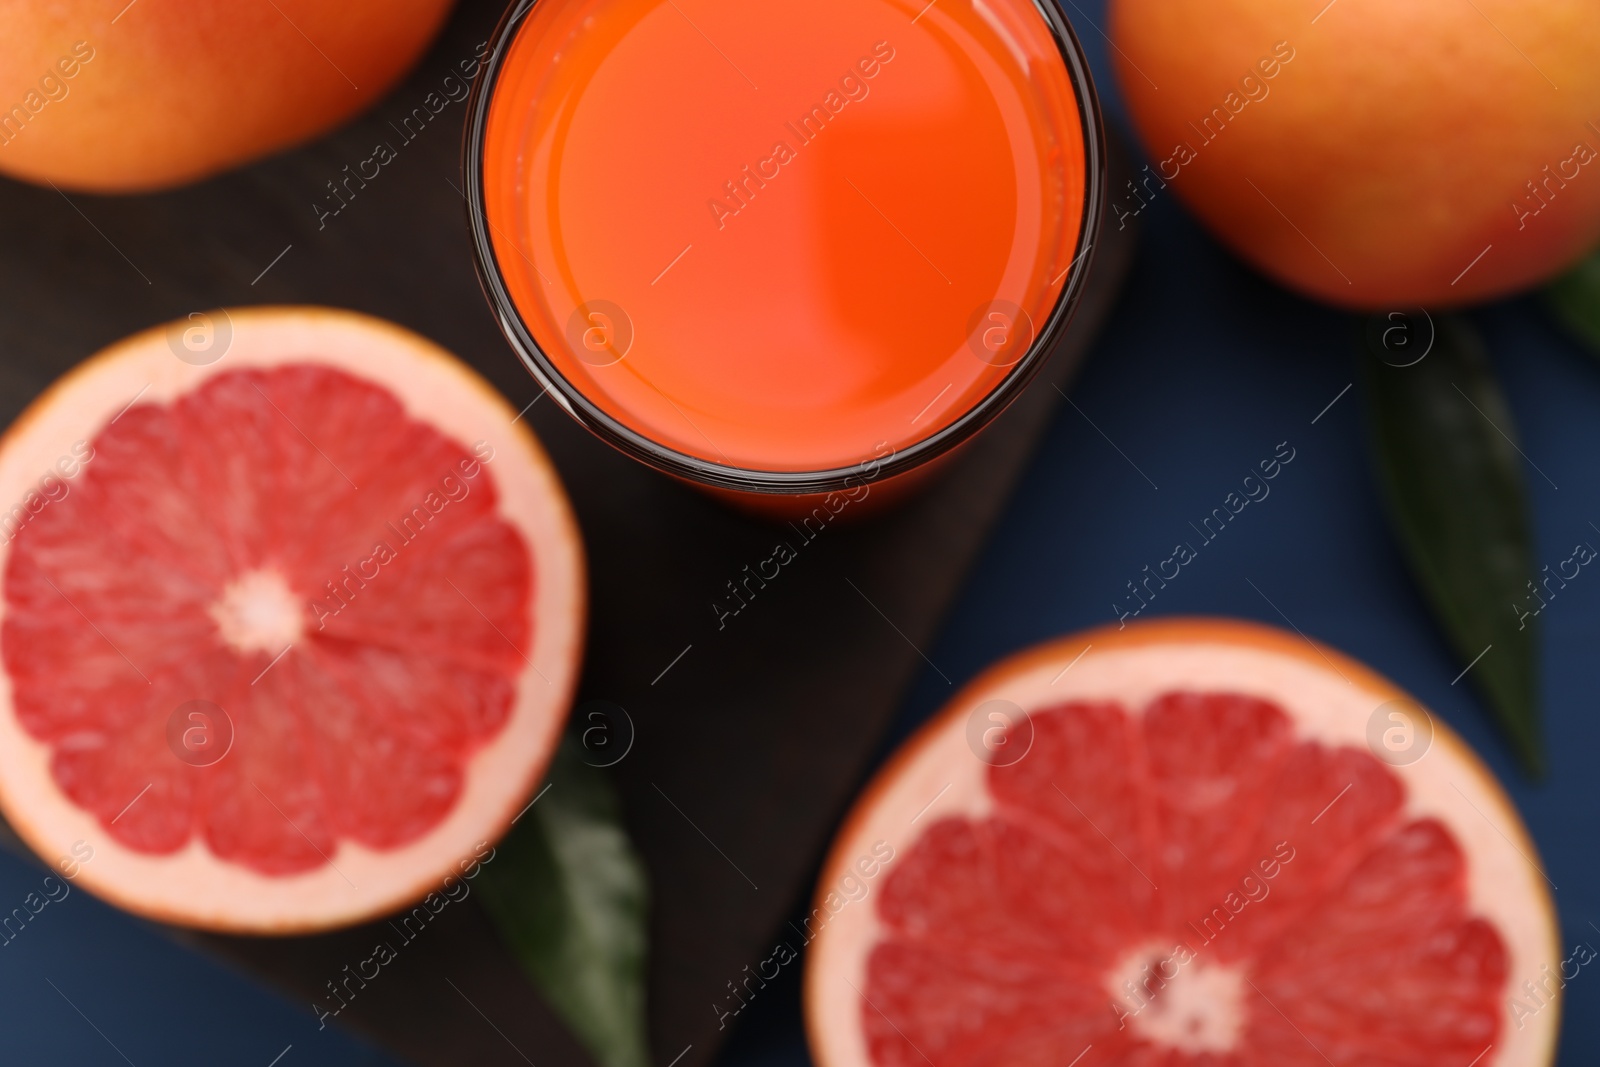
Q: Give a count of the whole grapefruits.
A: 2